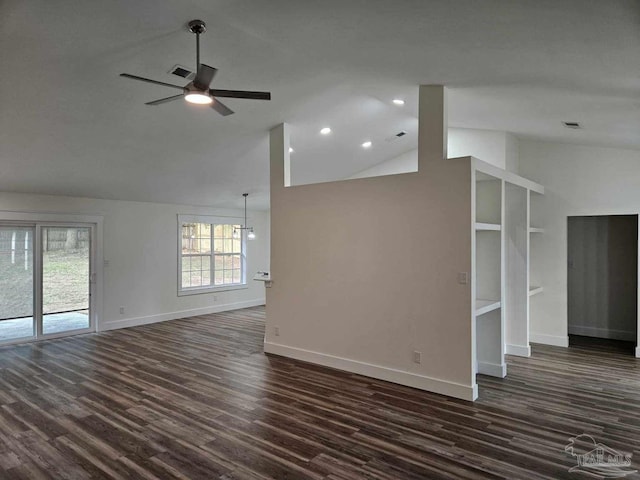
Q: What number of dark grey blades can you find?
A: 5